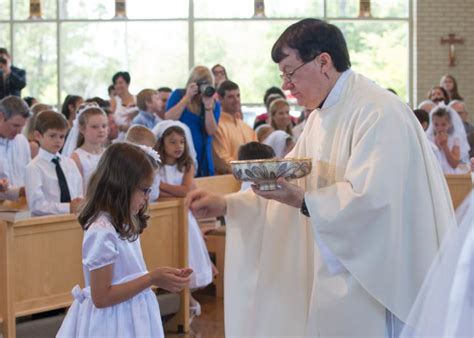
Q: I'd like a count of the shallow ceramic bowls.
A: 1